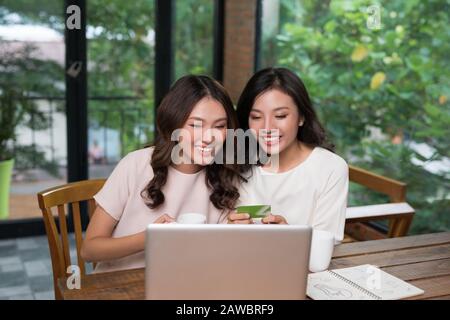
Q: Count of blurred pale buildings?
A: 1